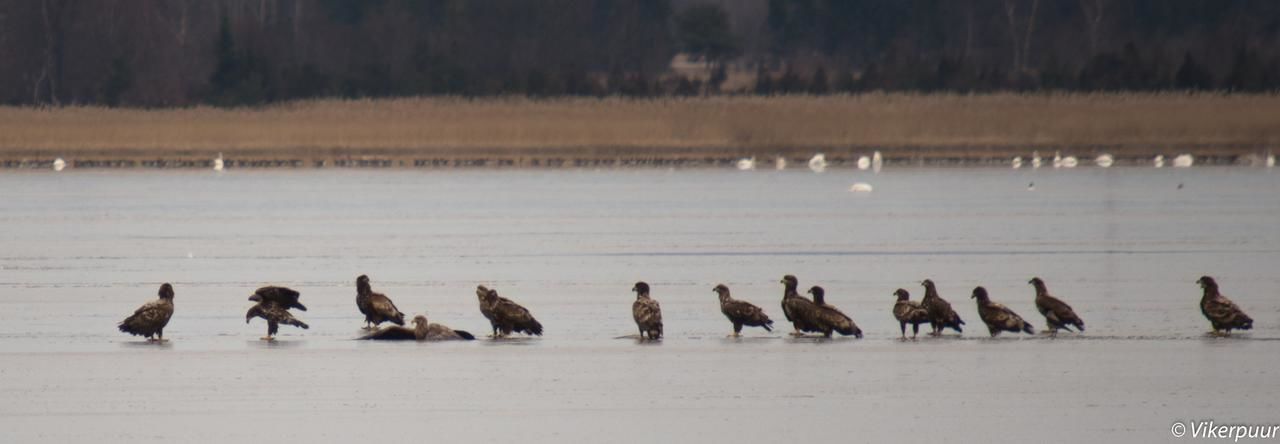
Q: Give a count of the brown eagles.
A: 15